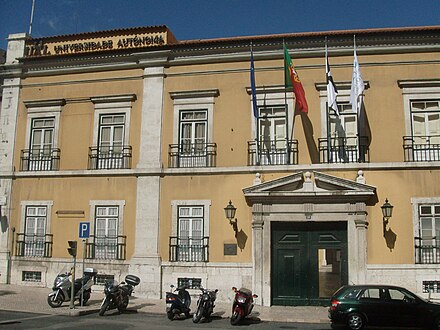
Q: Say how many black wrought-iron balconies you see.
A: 10